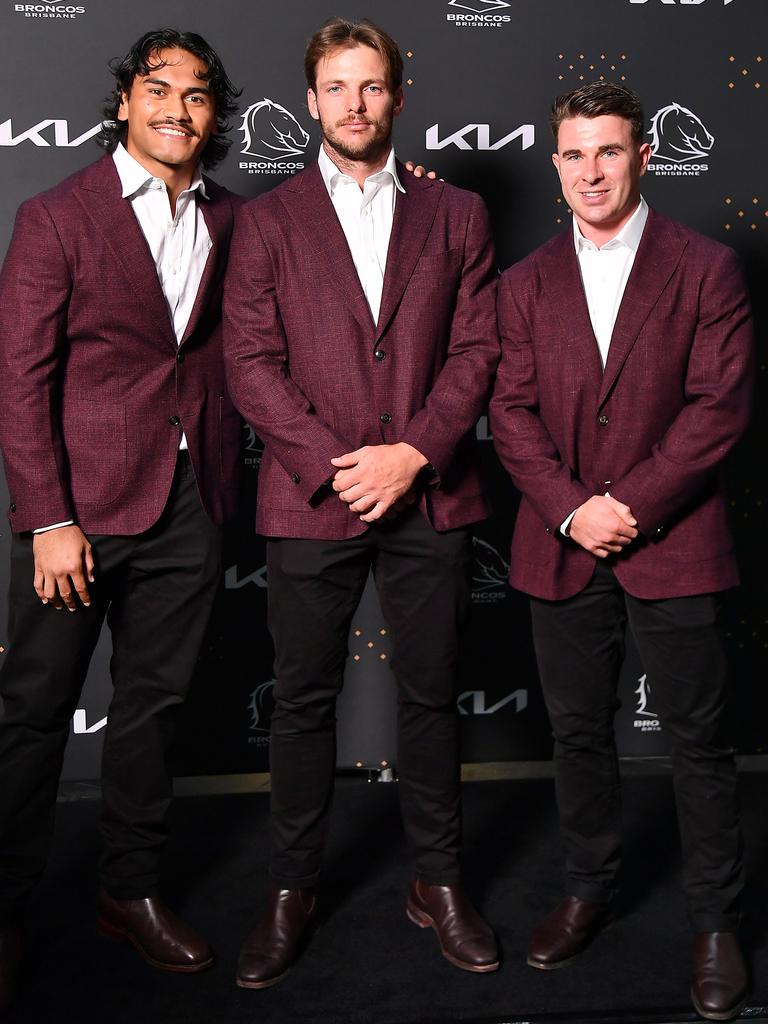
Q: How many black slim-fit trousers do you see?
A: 3